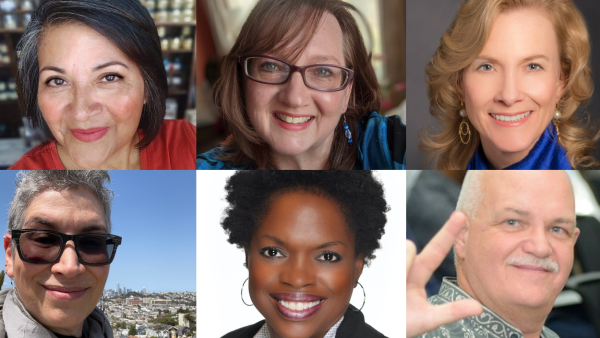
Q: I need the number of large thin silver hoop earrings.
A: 2